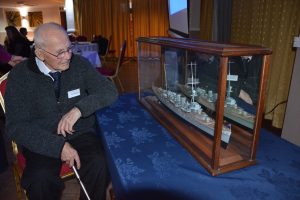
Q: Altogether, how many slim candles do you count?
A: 0